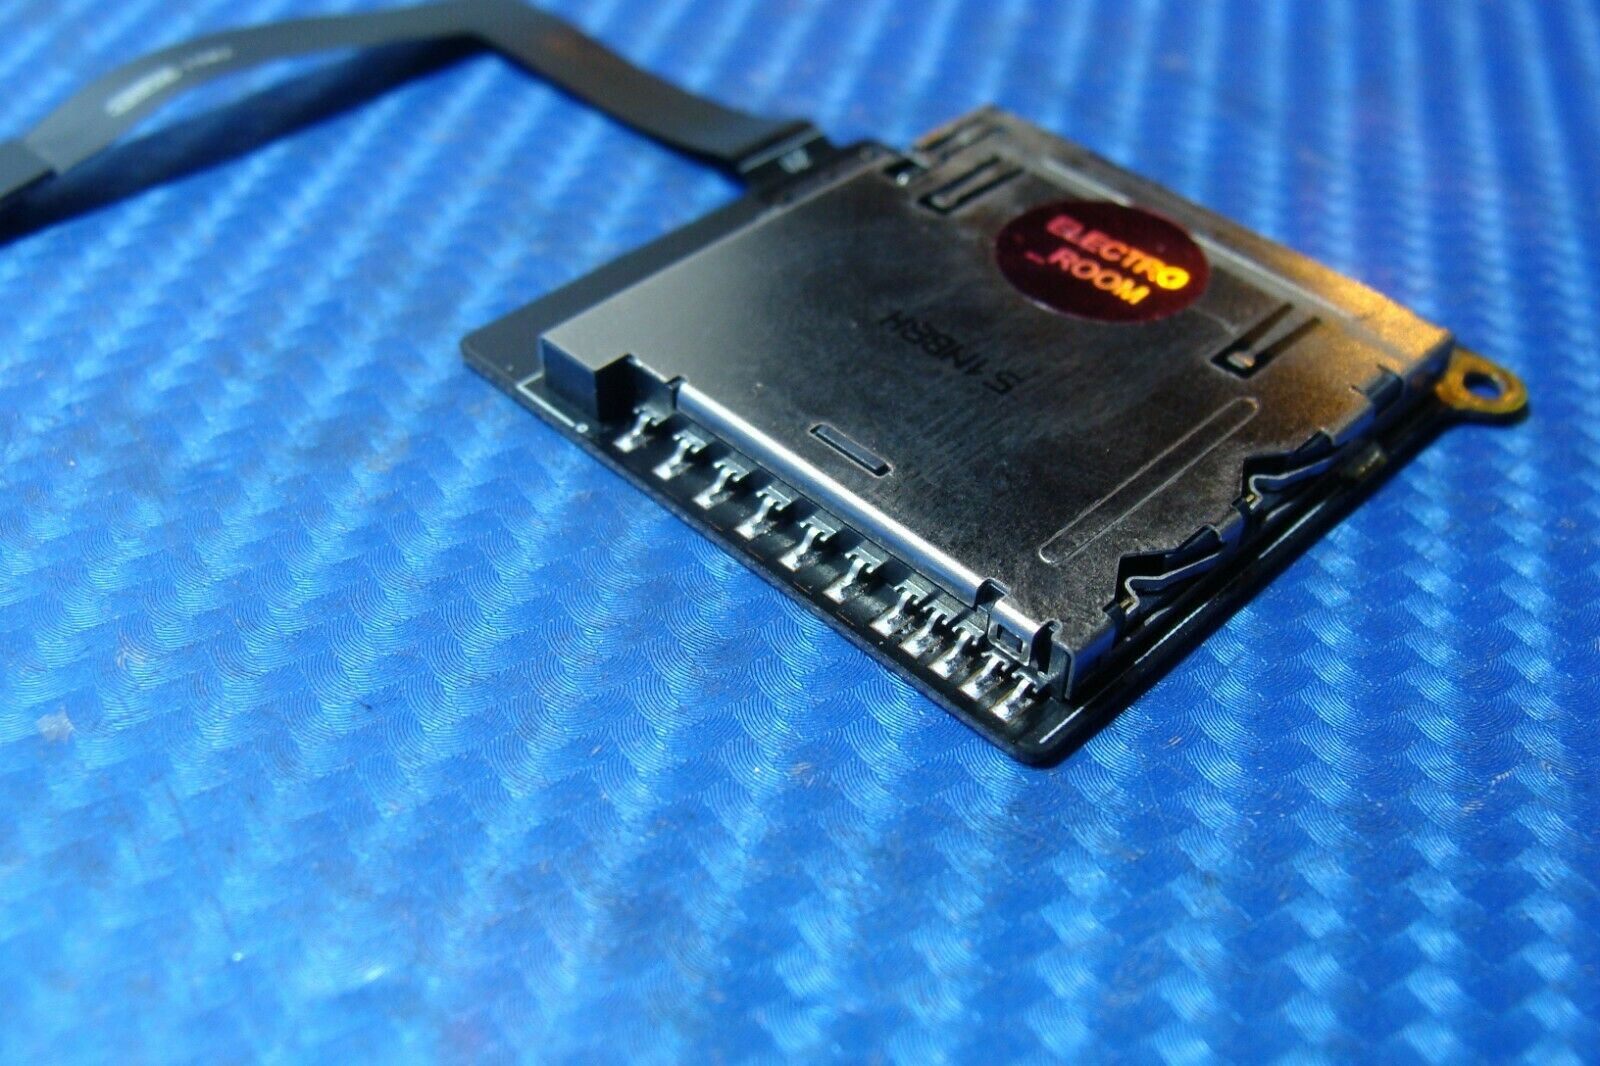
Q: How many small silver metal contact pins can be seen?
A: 11